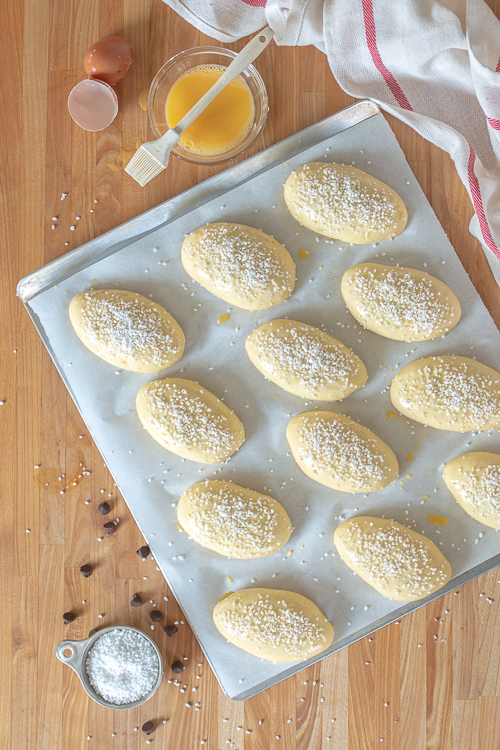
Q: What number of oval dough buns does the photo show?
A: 12